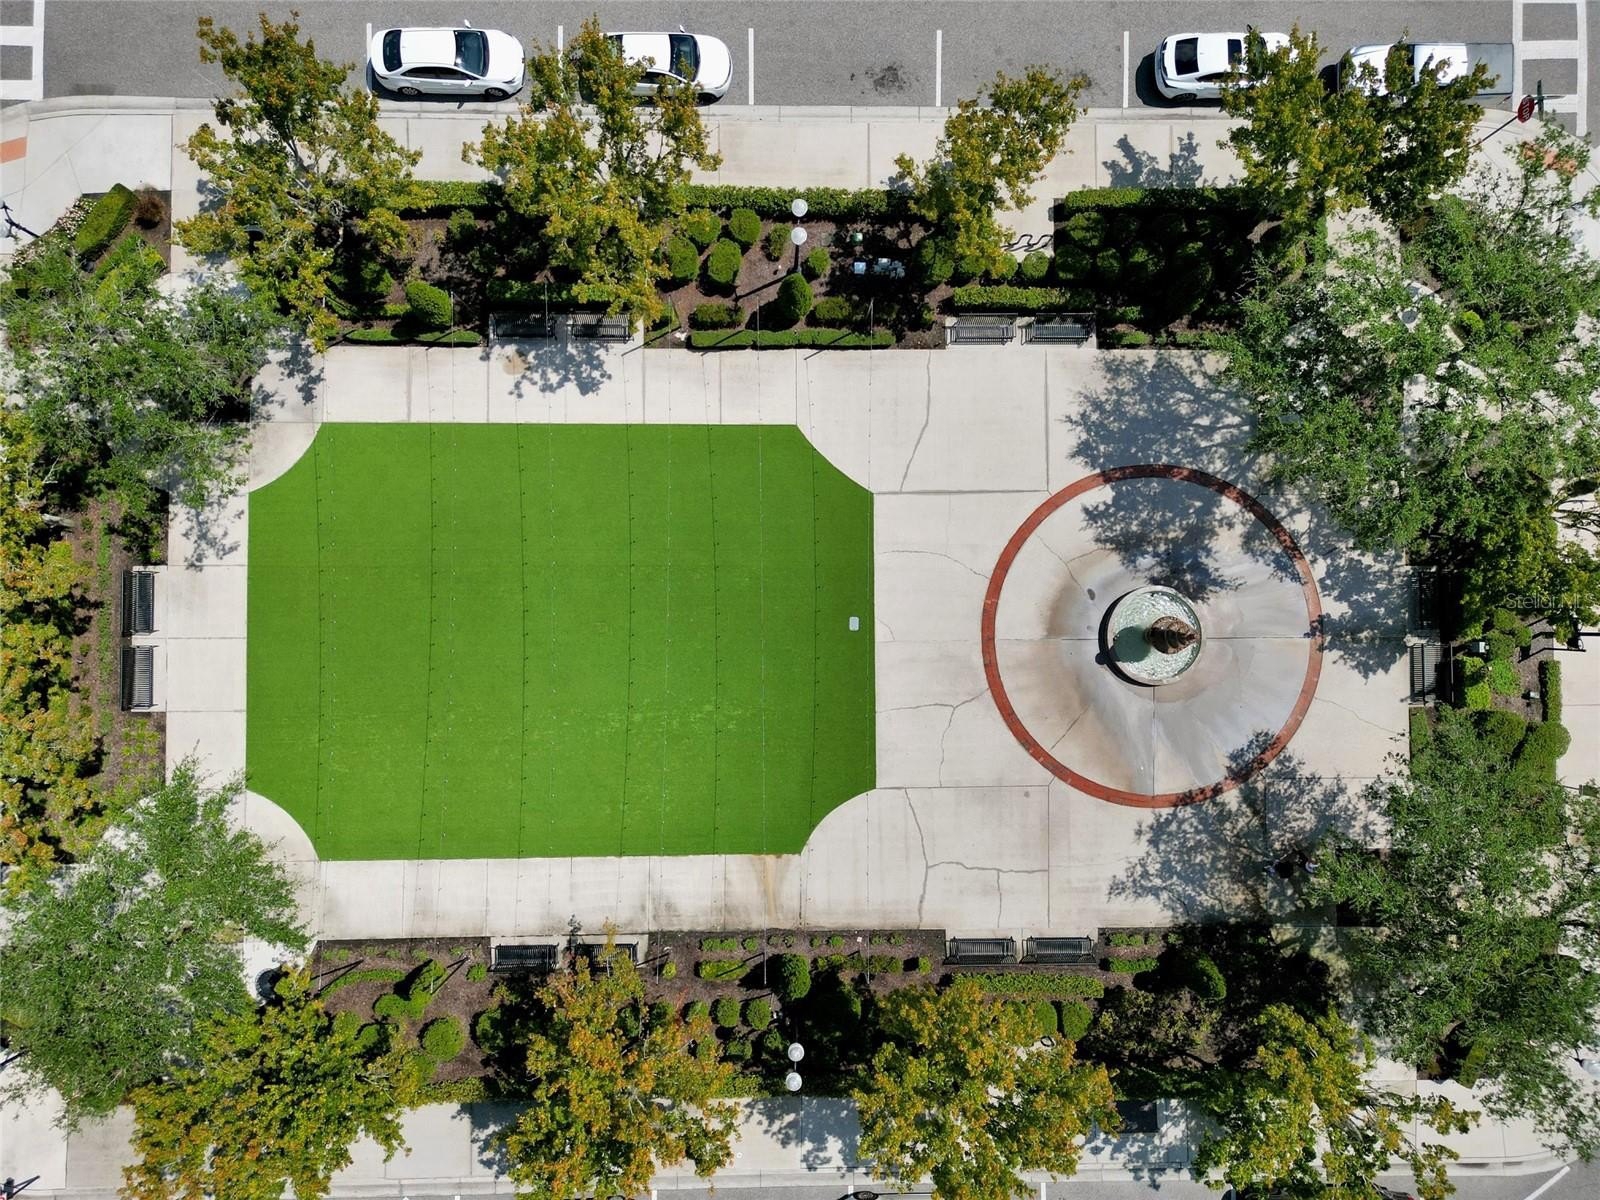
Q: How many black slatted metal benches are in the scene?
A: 12